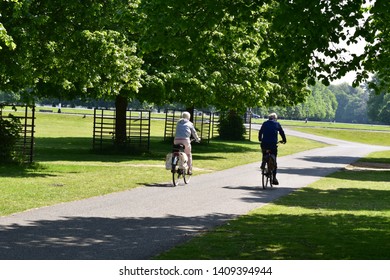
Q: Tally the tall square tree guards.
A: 4